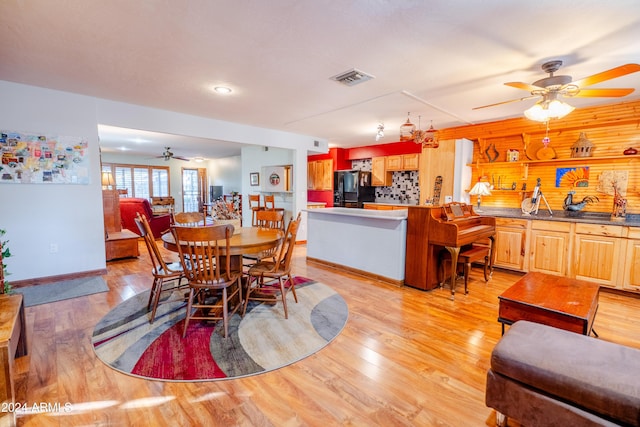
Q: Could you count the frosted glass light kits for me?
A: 1